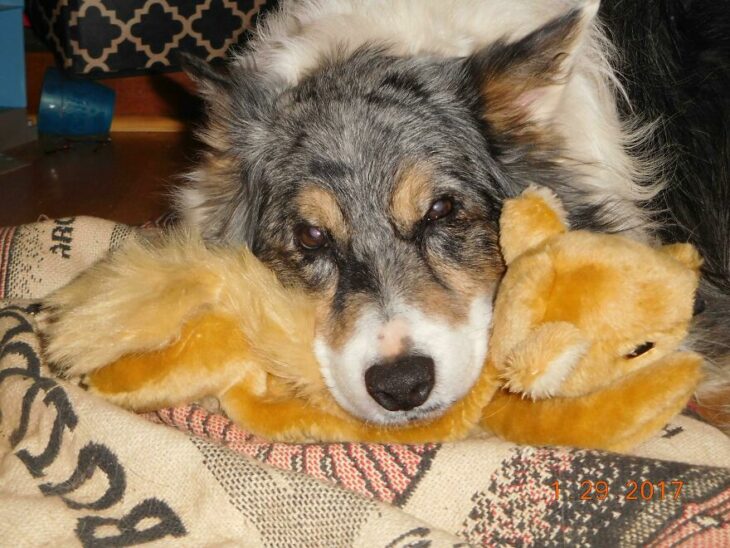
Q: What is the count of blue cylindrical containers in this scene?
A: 1